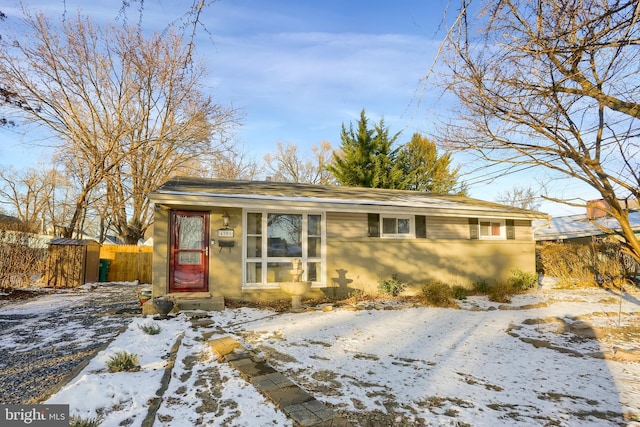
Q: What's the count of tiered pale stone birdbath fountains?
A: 1